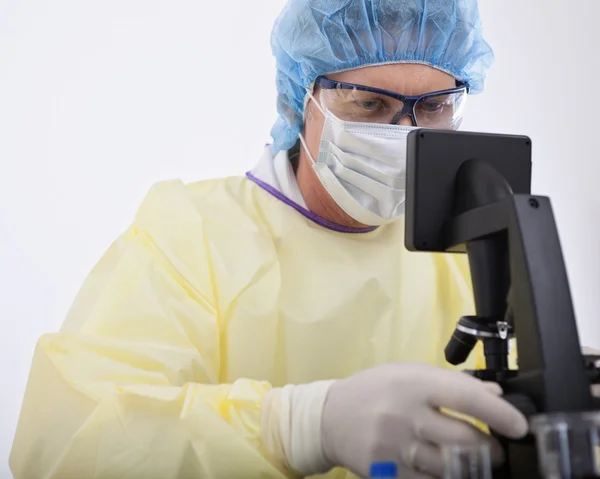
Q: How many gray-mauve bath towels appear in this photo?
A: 0